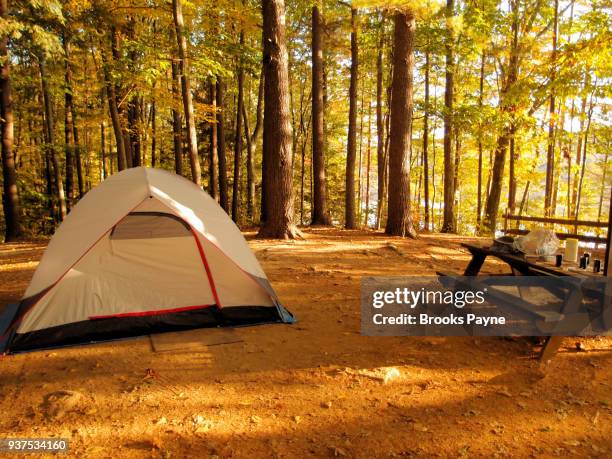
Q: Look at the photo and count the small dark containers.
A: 4